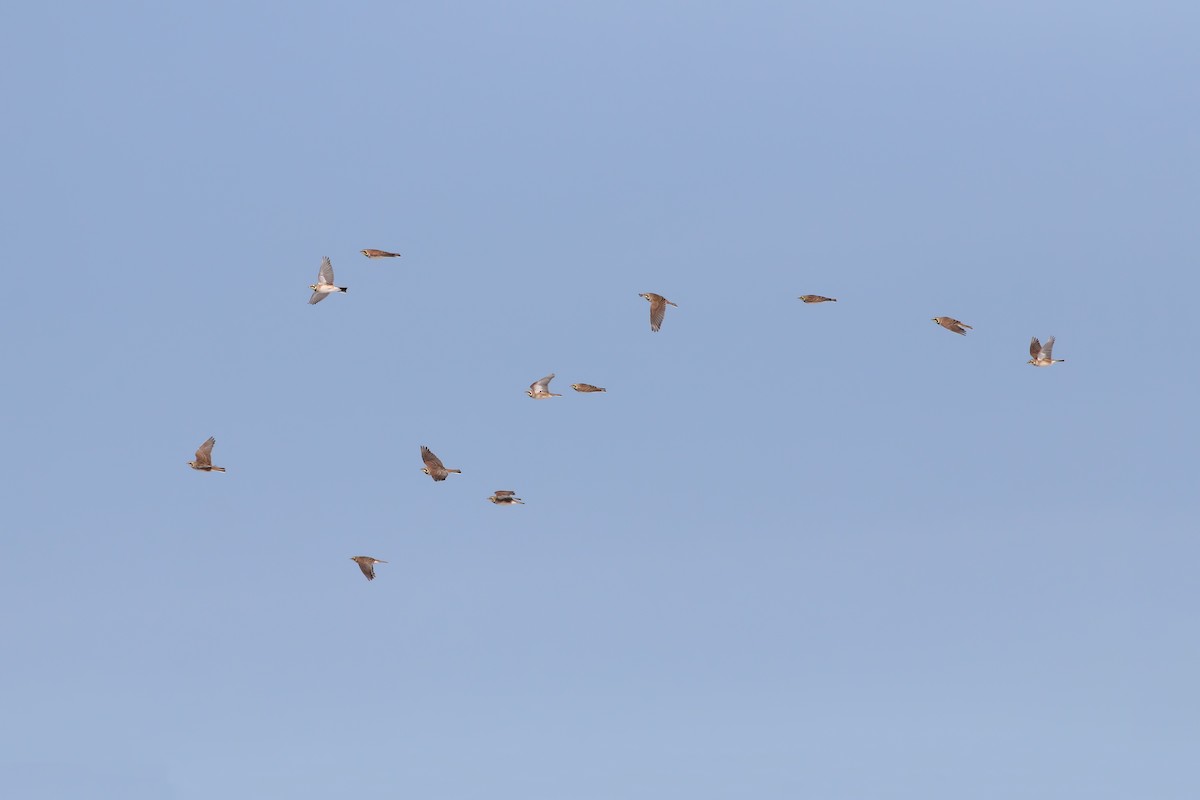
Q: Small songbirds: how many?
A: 12